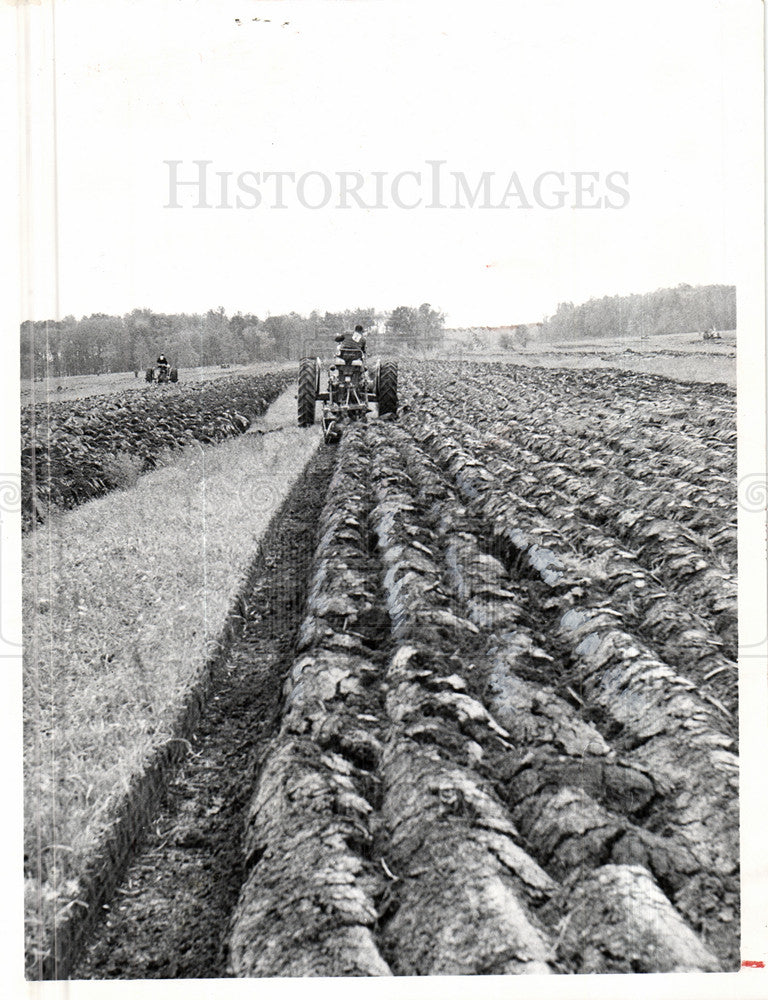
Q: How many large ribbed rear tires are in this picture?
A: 2